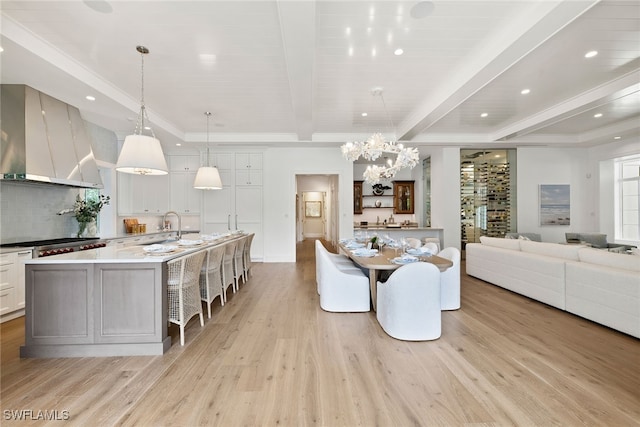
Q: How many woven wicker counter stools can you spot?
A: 5